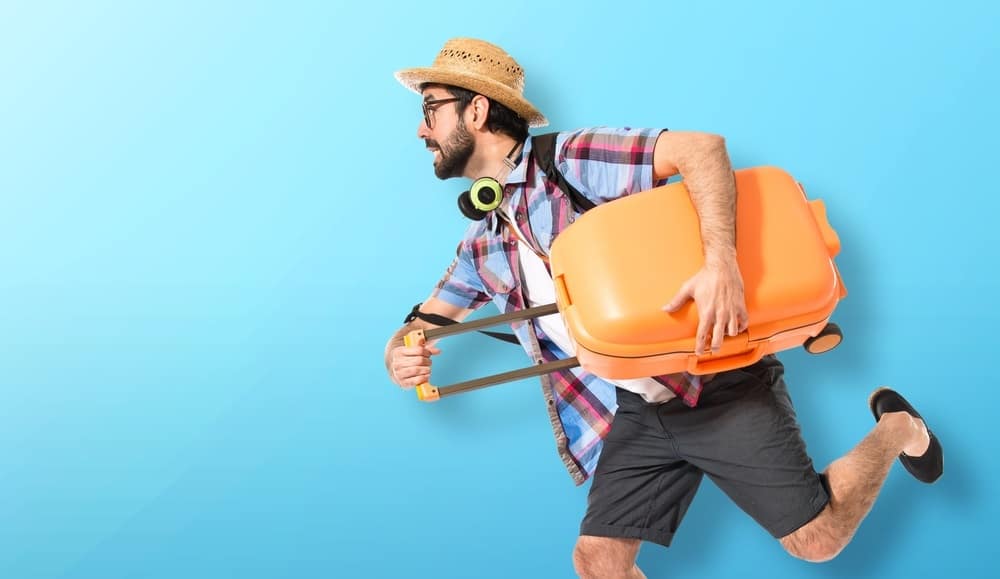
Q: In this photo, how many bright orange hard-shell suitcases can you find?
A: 1